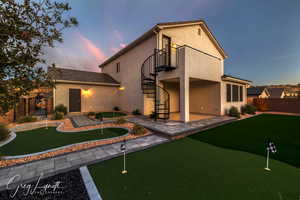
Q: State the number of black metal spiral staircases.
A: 1